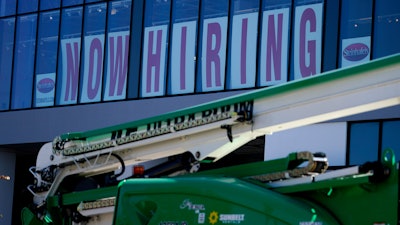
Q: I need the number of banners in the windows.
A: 11